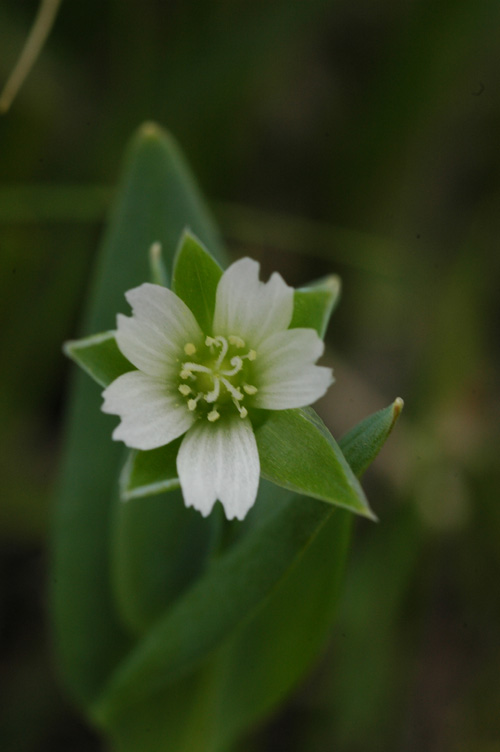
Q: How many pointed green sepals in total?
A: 5